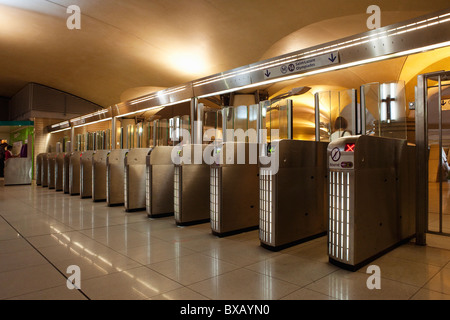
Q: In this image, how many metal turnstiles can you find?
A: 15